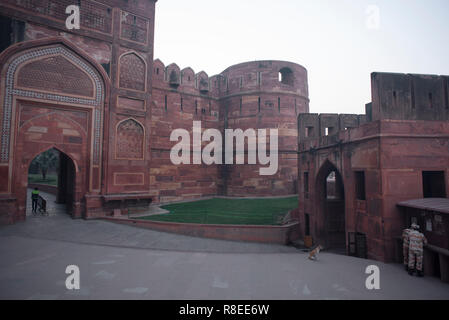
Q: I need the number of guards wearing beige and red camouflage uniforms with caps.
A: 2